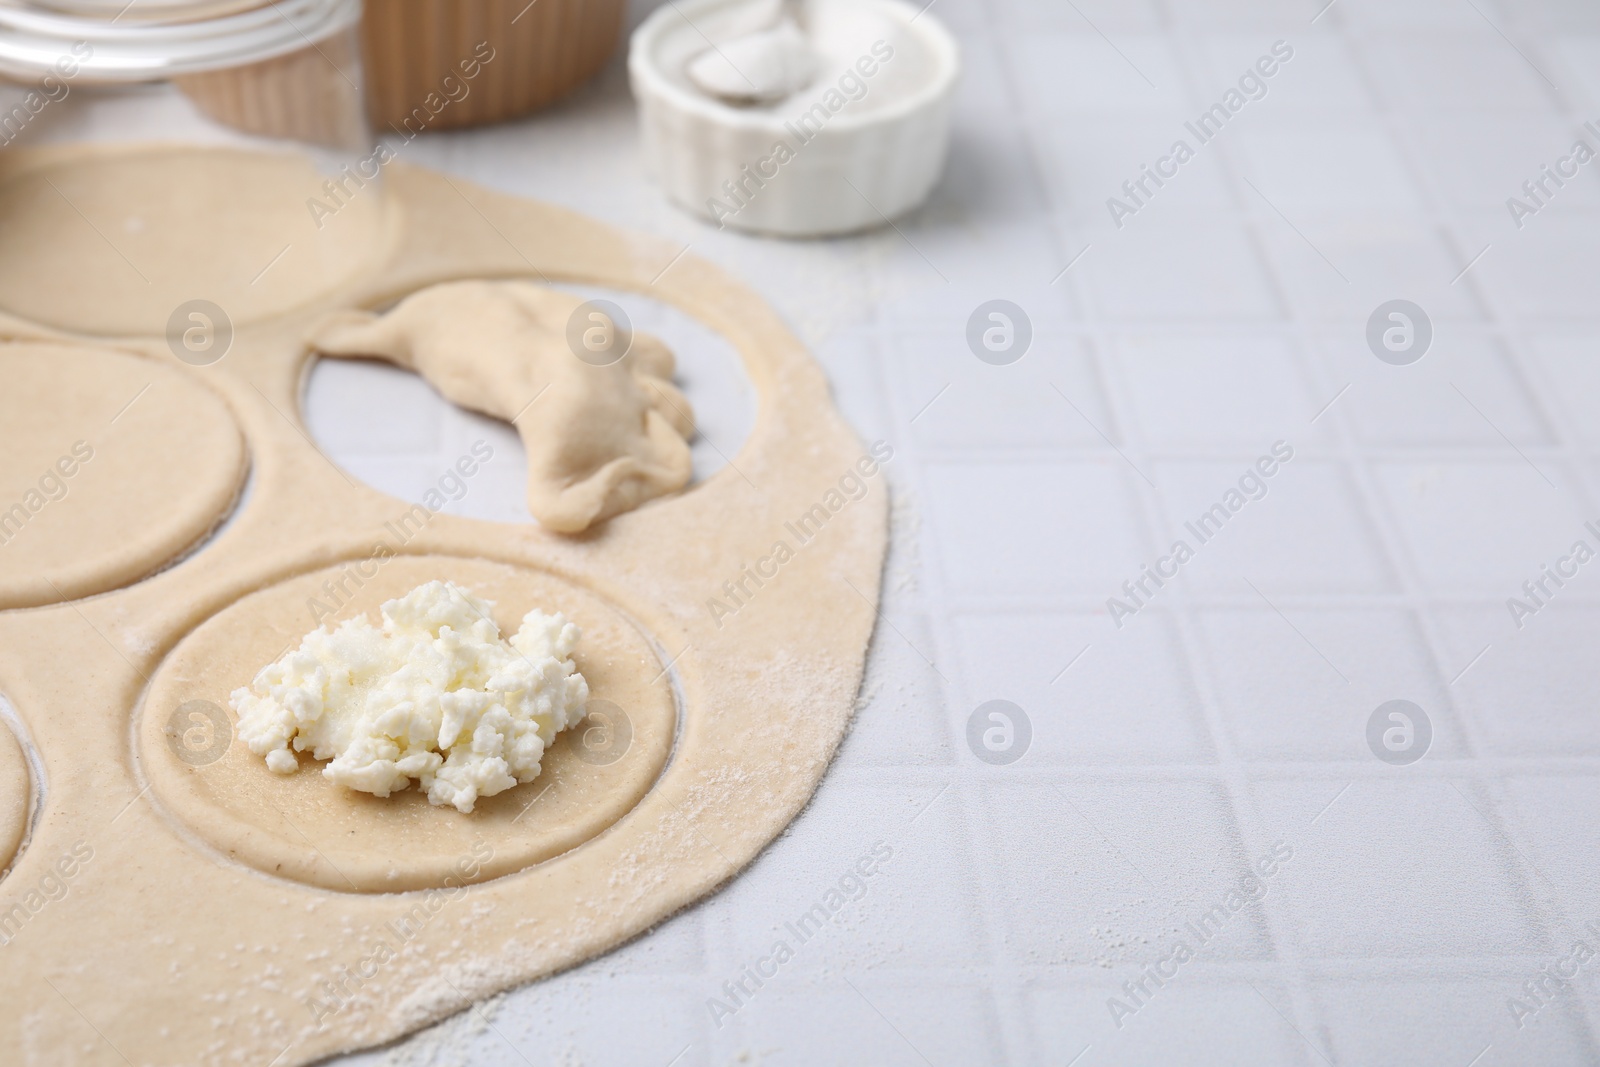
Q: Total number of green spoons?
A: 0